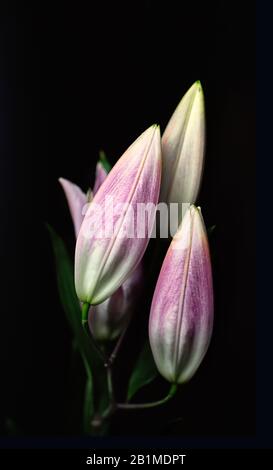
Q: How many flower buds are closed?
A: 3